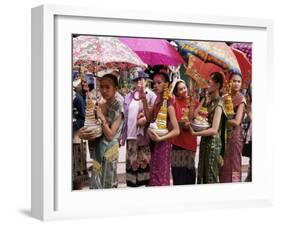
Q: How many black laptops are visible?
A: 0